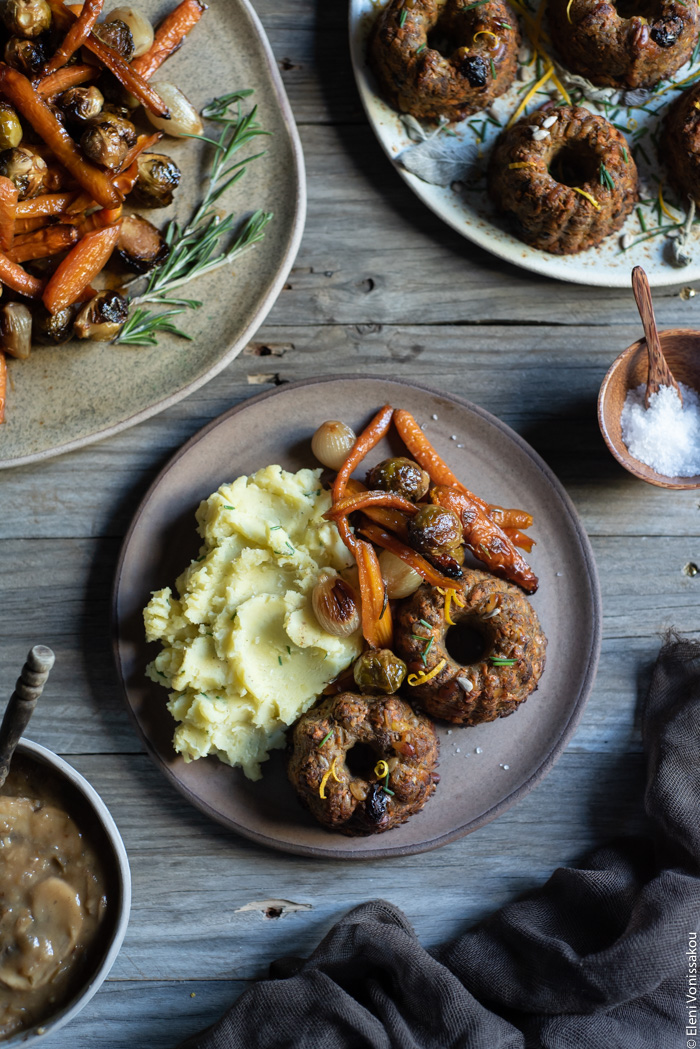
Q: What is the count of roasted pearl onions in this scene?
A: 6